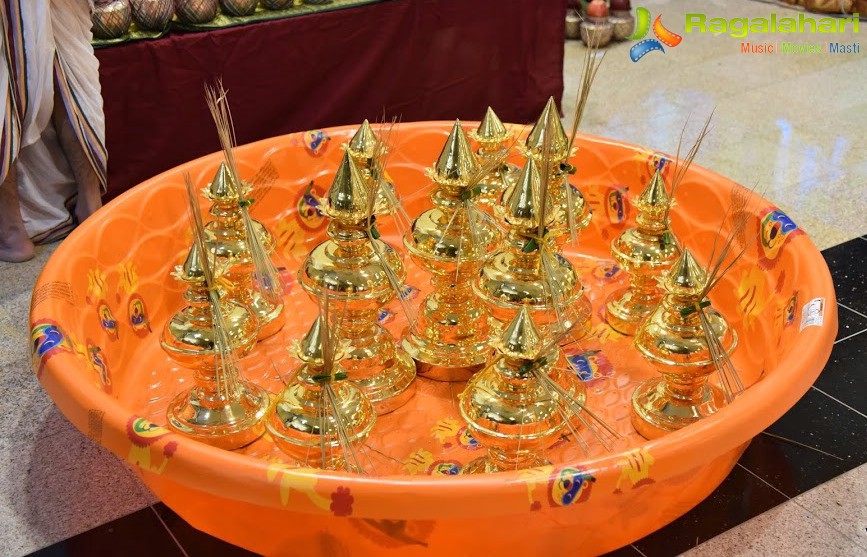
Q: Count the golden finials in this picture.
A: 12